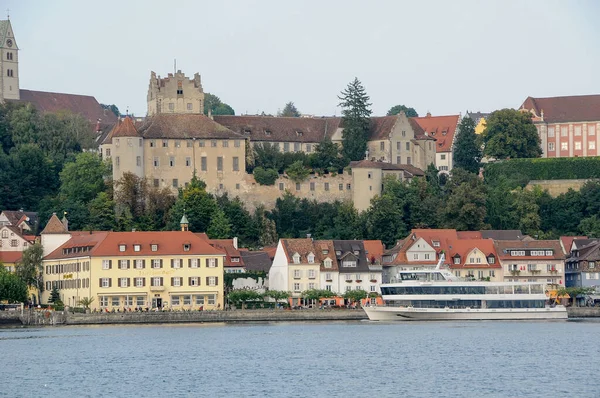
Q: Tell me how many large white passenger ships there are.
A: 1